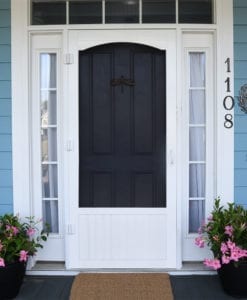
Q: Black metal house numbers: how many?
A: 4